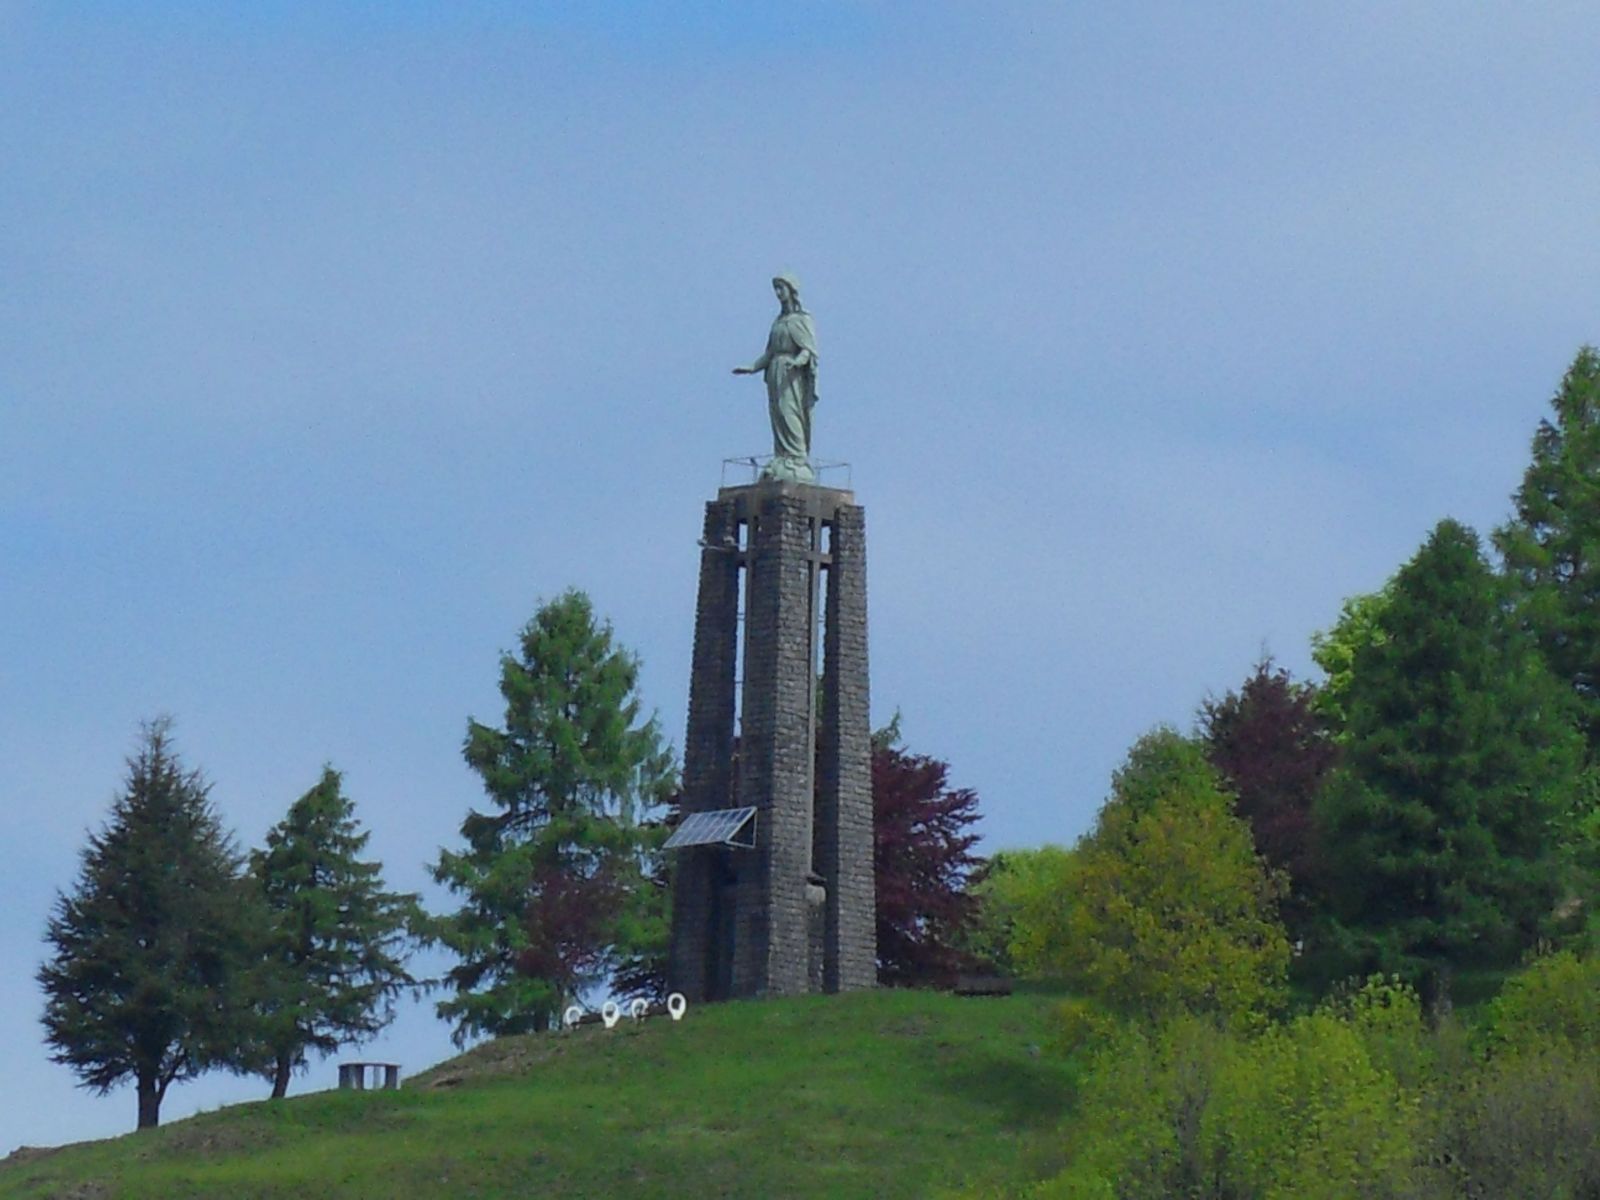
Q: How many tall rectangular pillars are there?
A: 3